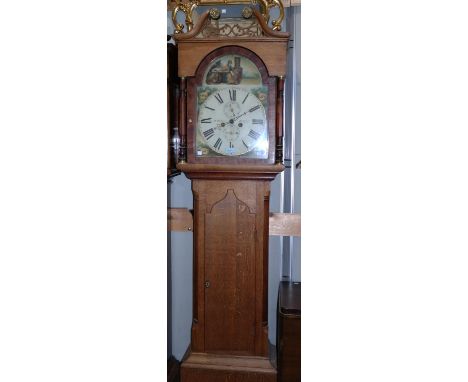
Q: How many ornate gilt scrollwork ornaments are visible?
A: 2